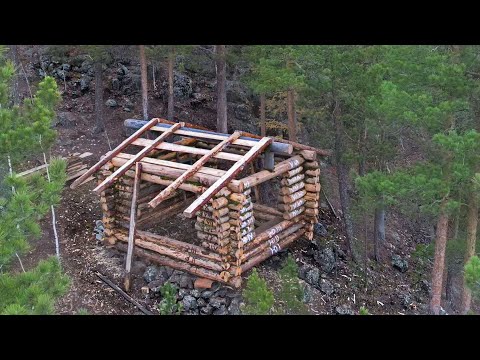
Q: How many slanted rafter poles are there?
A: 4